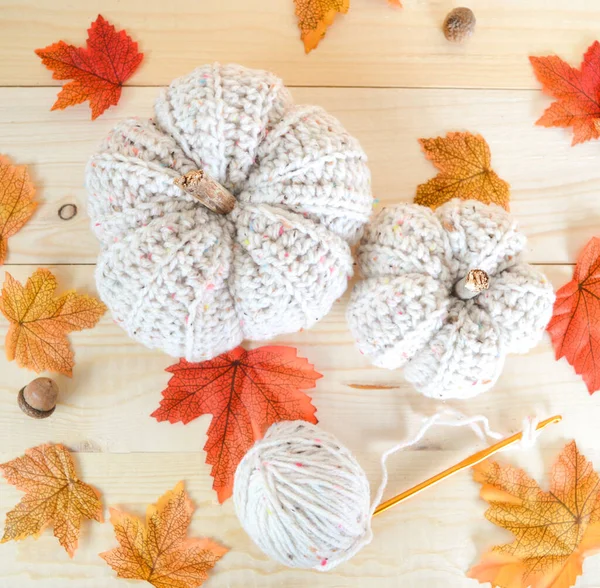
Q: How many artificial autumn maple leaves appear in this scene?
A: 11